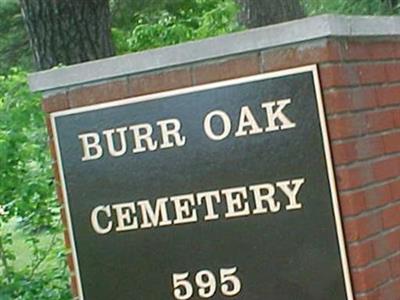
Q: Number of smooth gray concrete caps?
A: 1